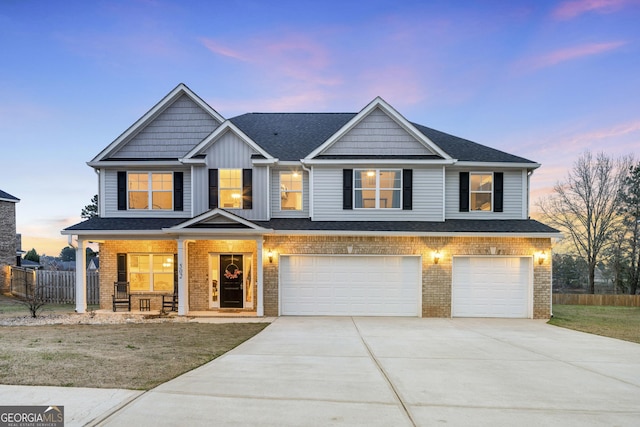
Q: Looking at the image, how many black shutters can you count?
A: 10